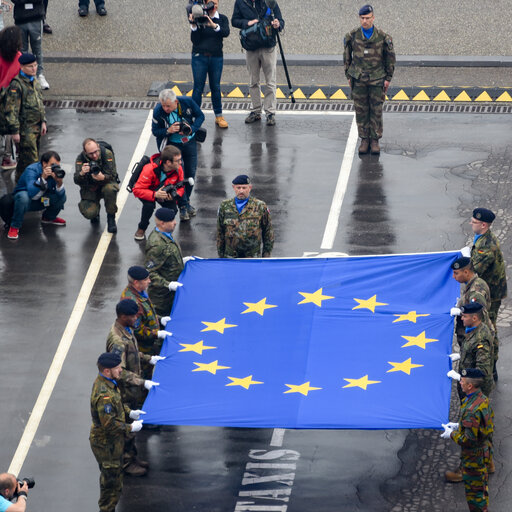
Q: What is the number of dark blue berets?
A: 11